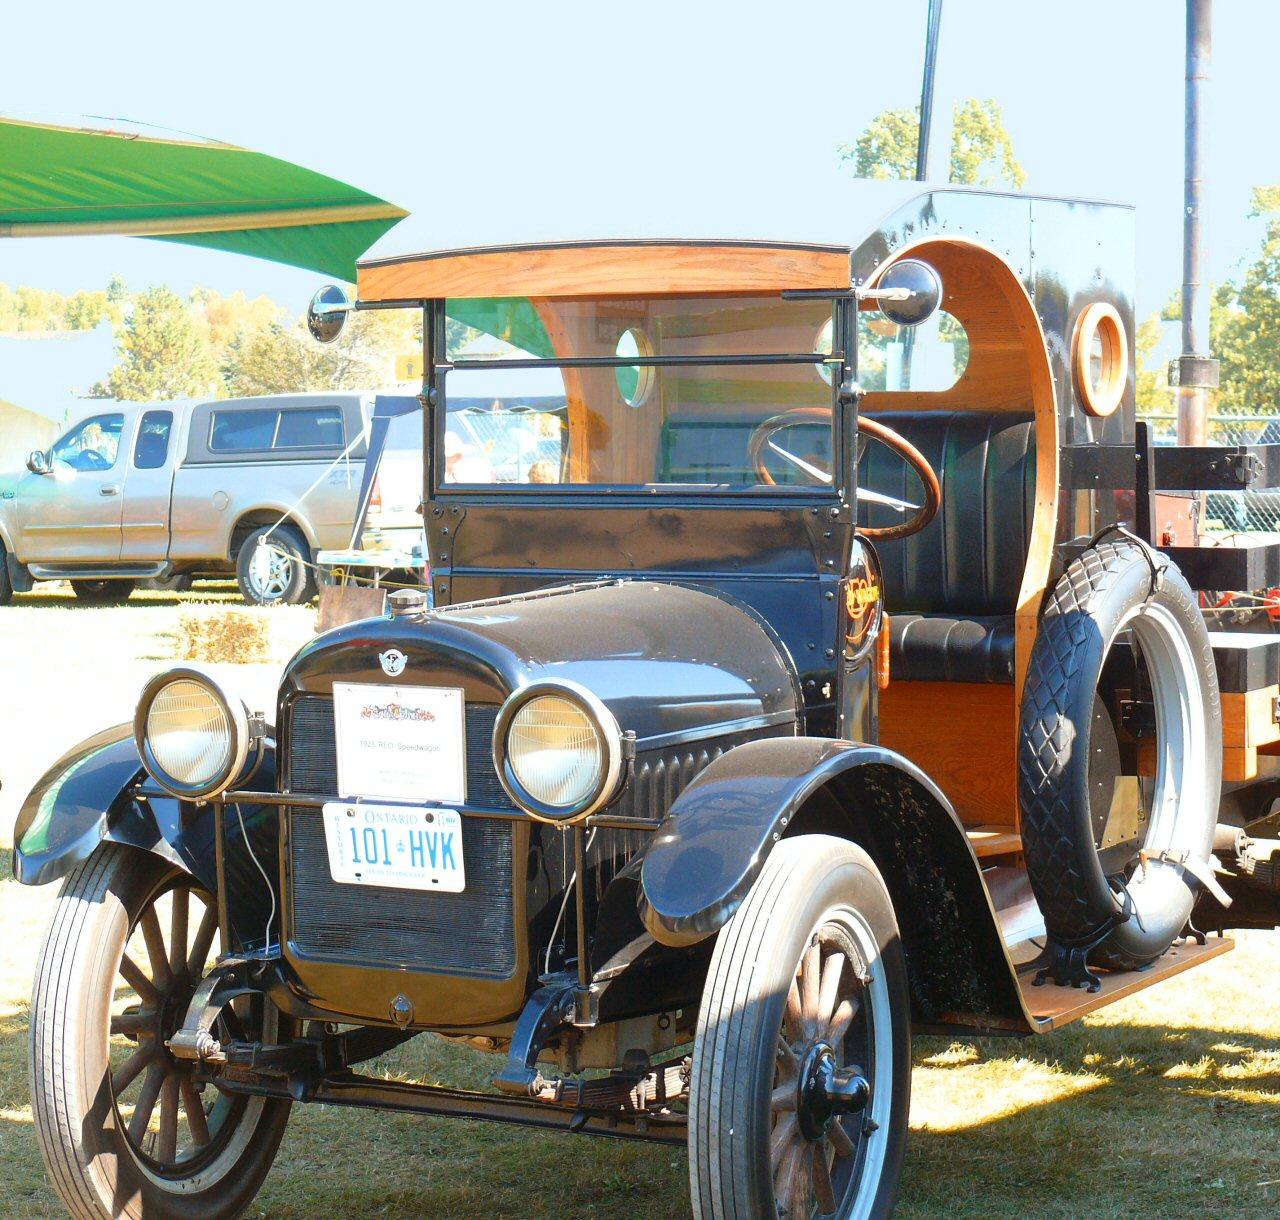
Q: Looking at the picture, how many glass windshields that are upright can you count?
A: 1